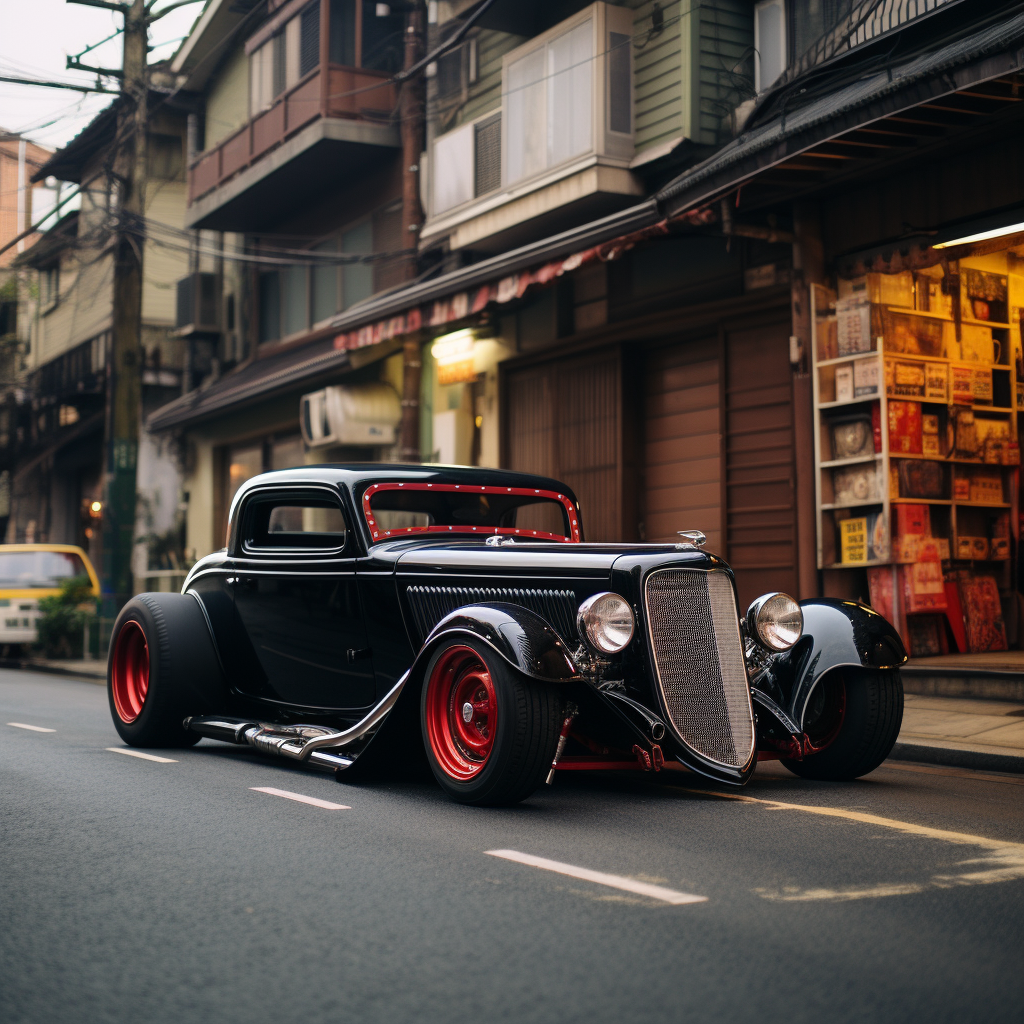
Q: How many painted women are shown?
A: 0